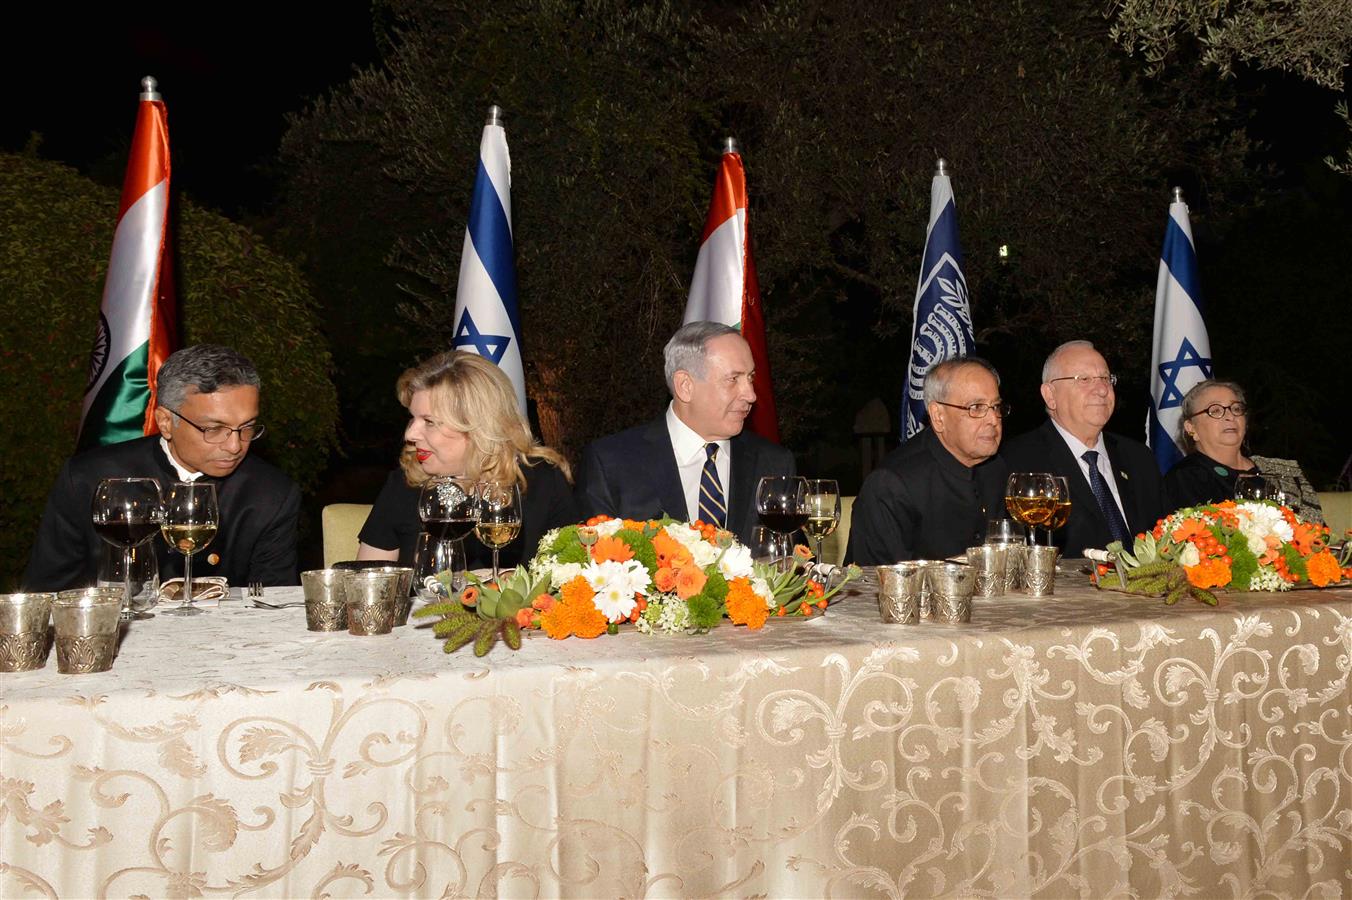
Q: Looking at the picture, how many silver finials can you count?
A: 5